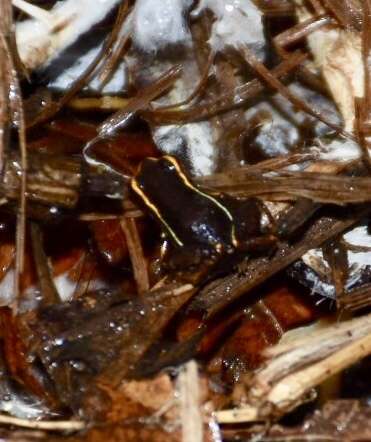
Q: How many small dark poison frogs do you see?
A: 1